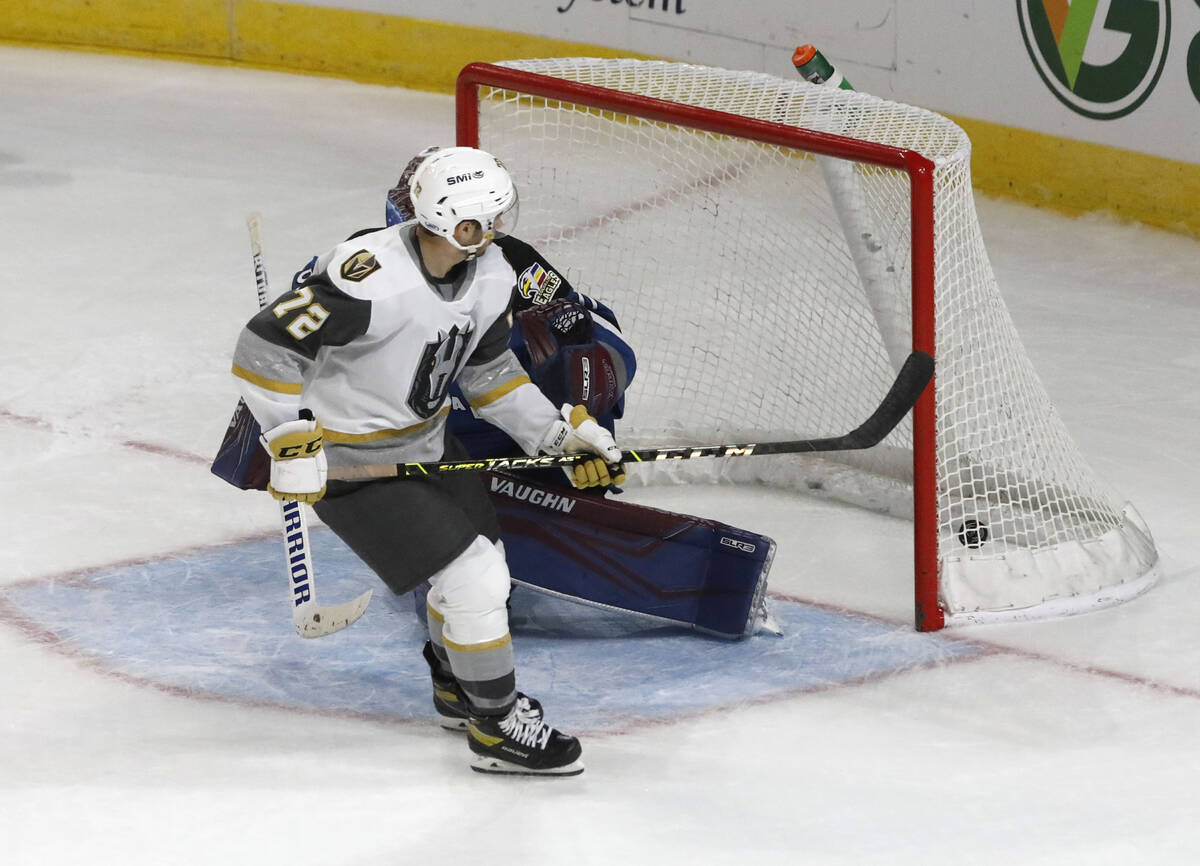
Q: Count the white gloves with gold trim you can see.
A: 2